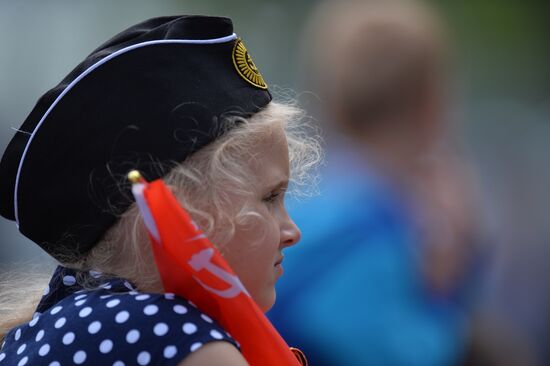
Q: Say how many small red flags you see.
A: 1